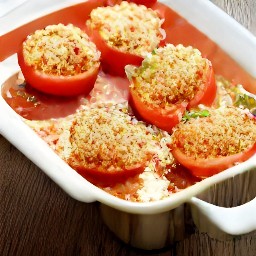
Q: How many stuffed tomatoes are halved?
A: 5